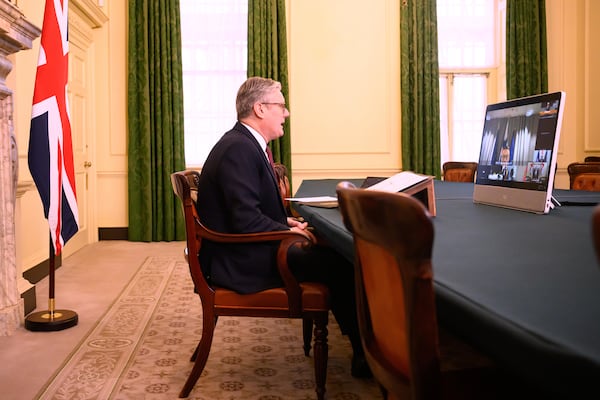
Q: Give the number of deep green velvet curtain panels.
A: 4